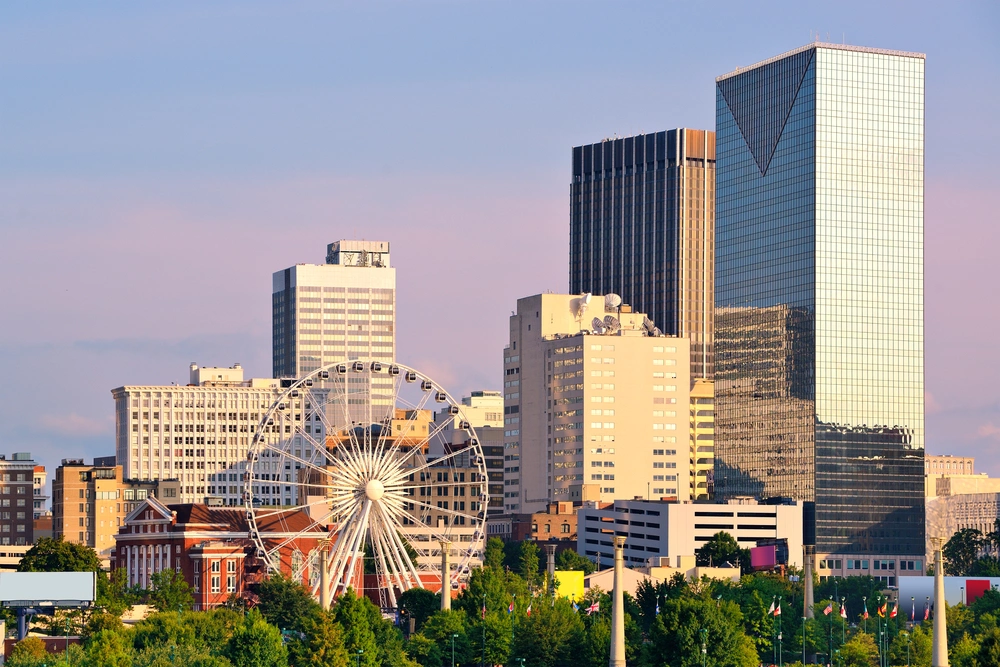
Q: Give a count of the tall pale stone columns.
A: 6